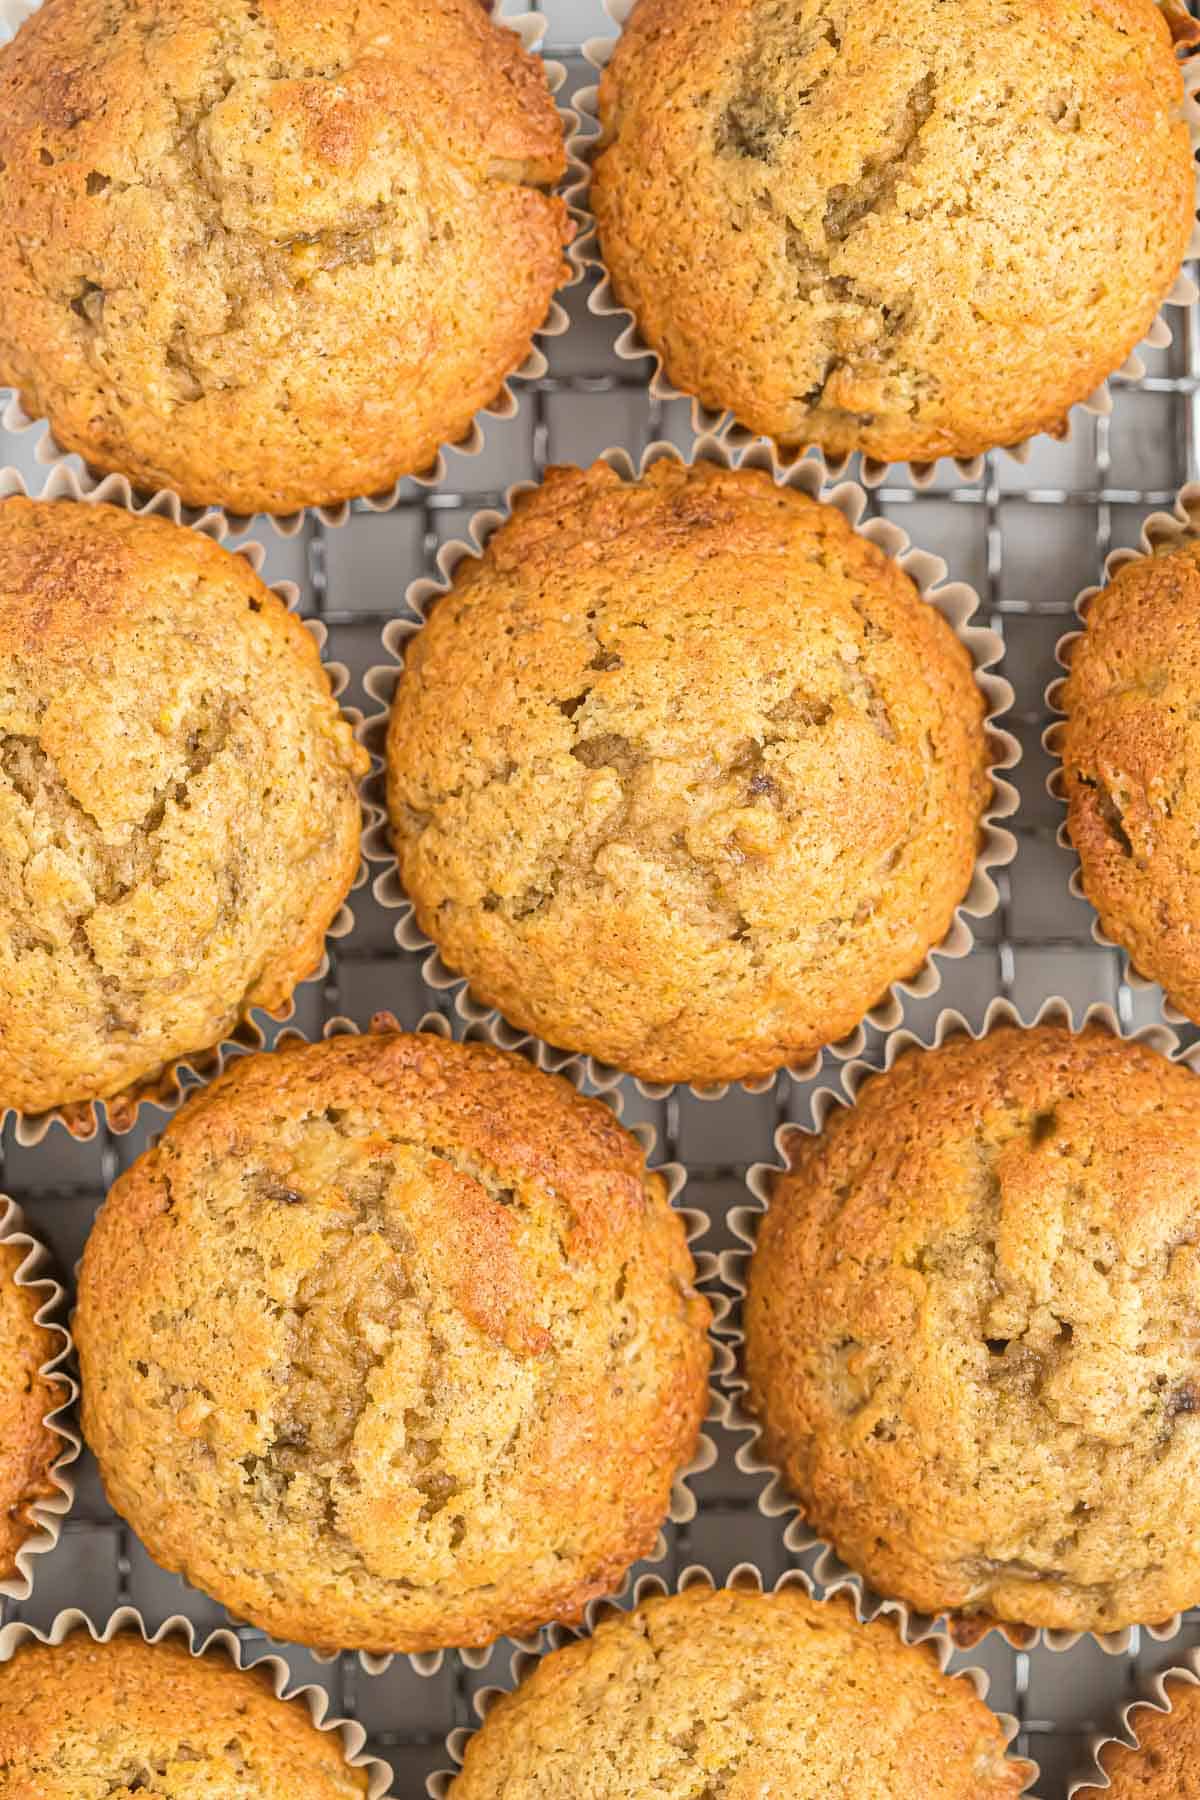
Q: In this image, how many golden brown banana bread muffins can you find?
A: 11